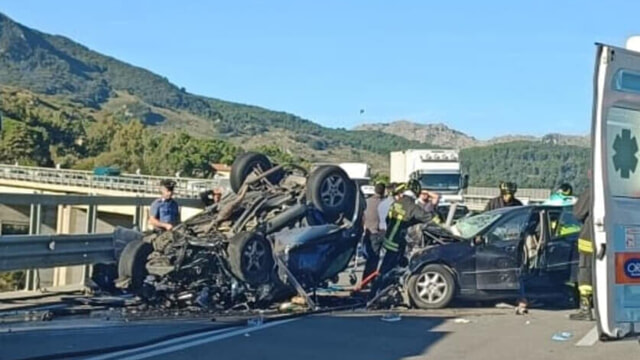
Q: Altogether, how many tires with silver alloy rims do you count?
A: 3